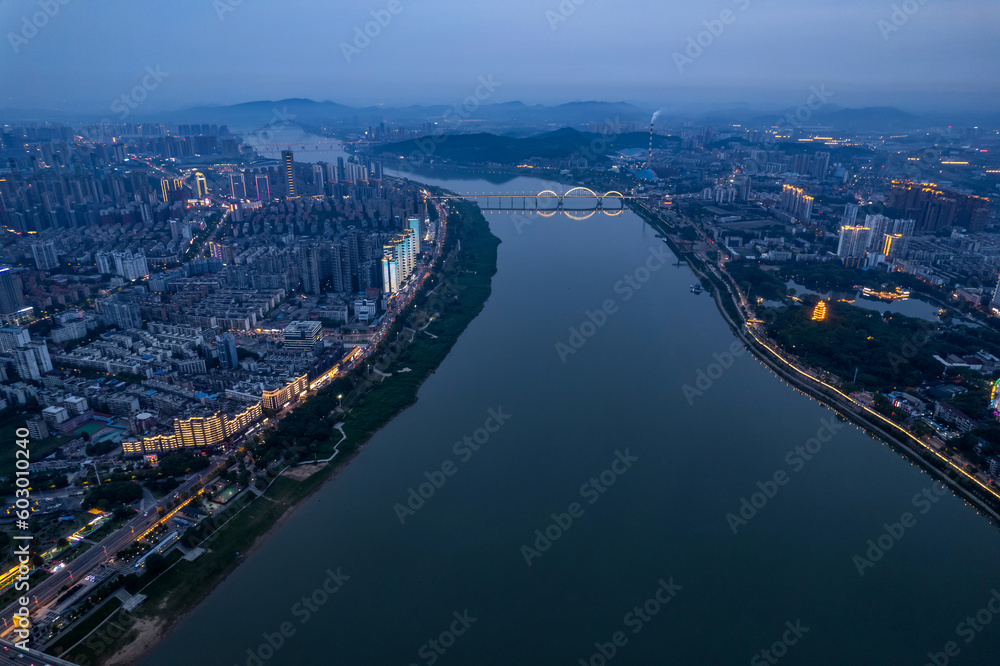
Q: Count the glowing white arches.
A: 3